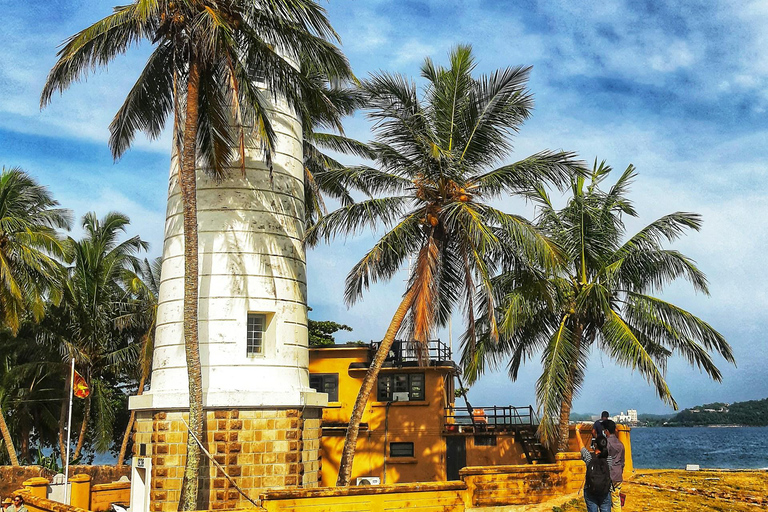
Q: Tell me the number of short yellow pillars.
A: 2